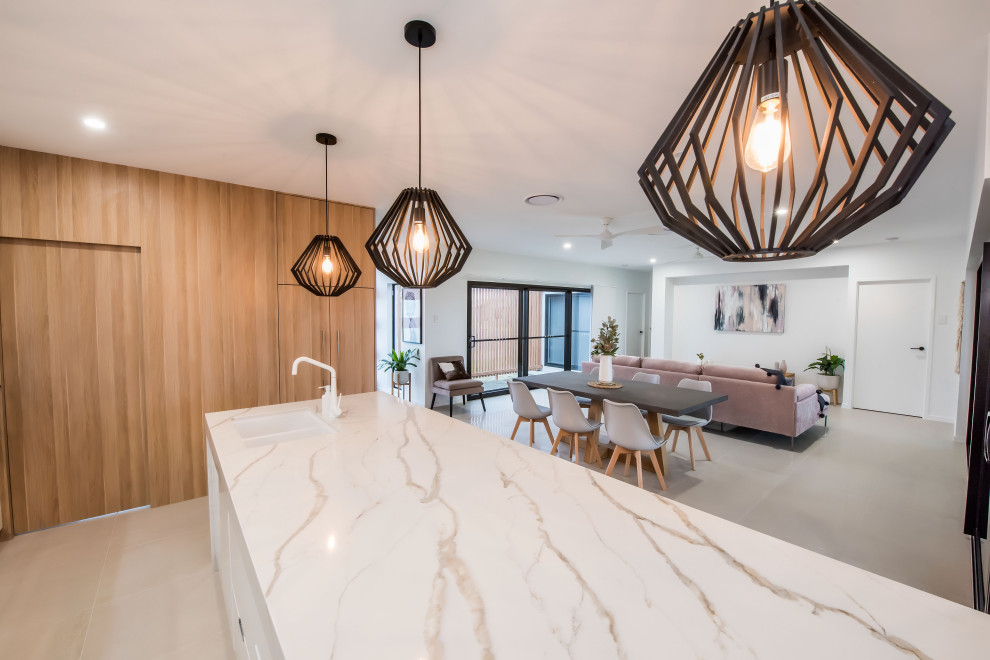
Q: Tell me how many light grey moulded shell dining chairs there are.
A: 6